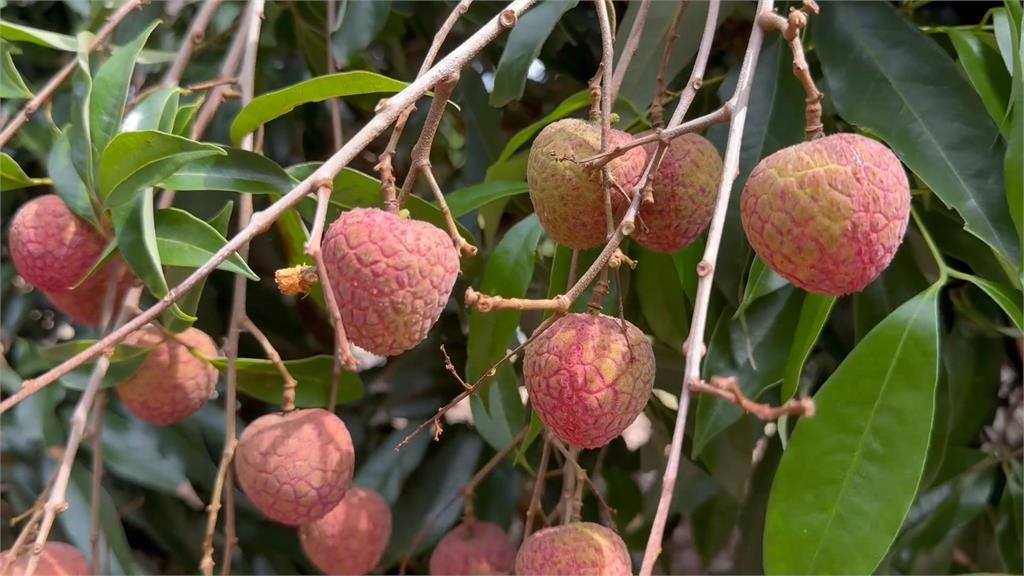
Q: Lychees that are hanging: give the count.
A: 13